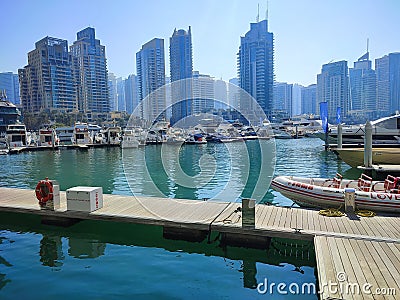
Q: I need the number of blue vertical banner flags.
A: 2